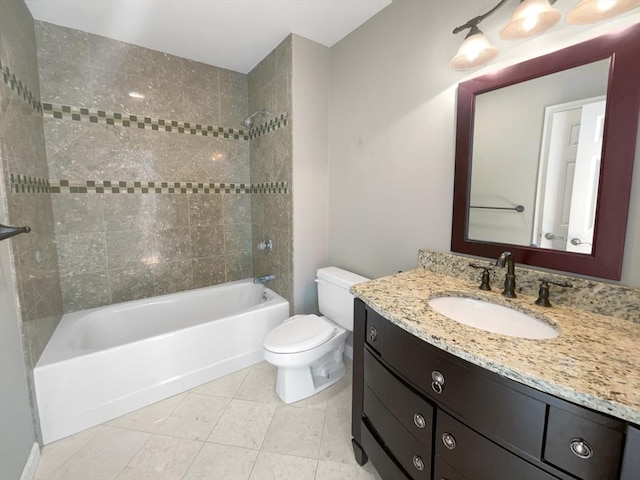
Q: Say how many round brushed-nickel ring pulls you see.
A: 6